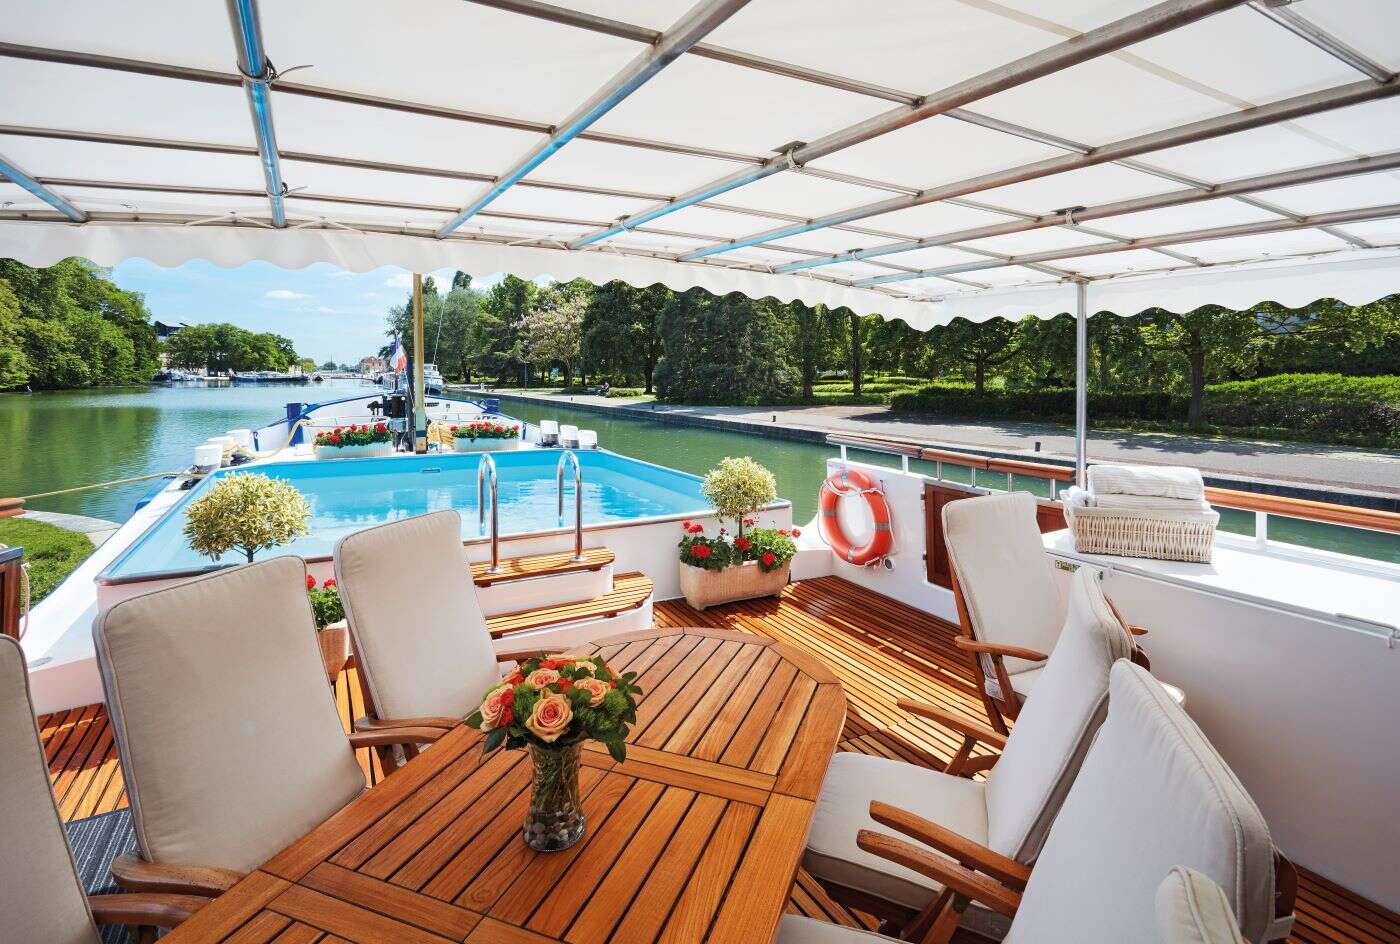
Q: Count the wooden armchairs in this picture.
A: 7